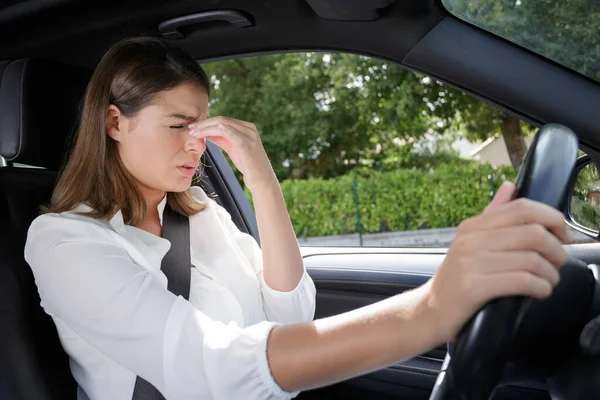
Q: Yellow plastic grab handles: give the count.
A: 0